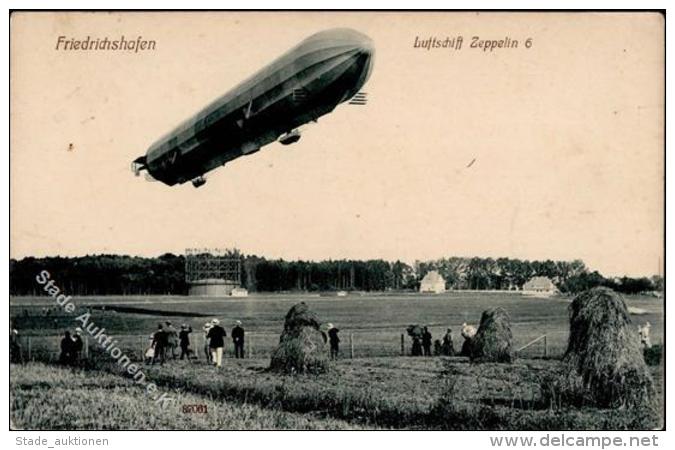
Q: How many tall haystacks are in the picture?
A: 3